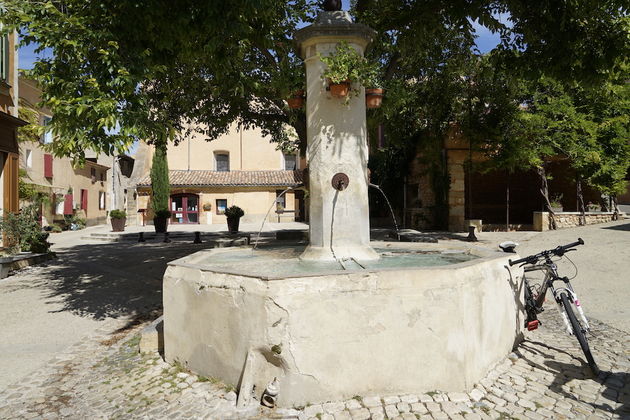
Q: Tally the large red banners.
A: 0